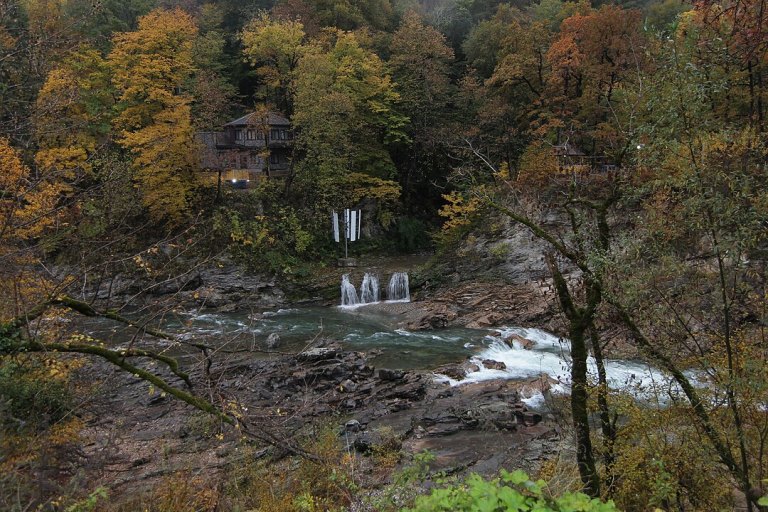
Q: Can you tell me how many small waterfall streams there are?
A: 3